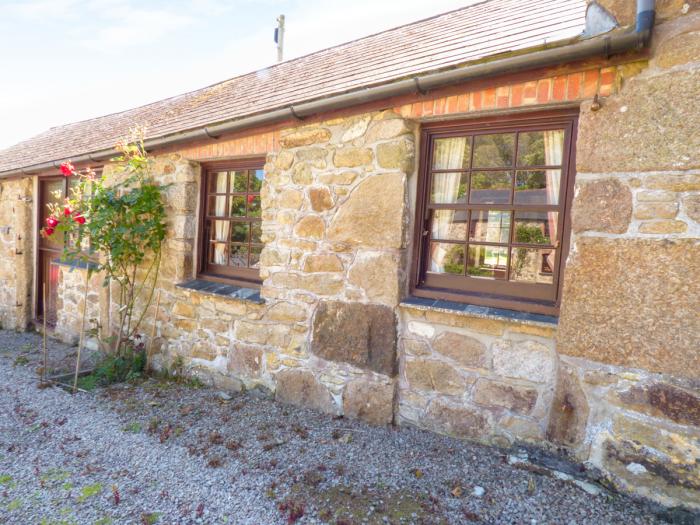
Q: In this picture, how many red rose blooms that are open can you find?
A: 5